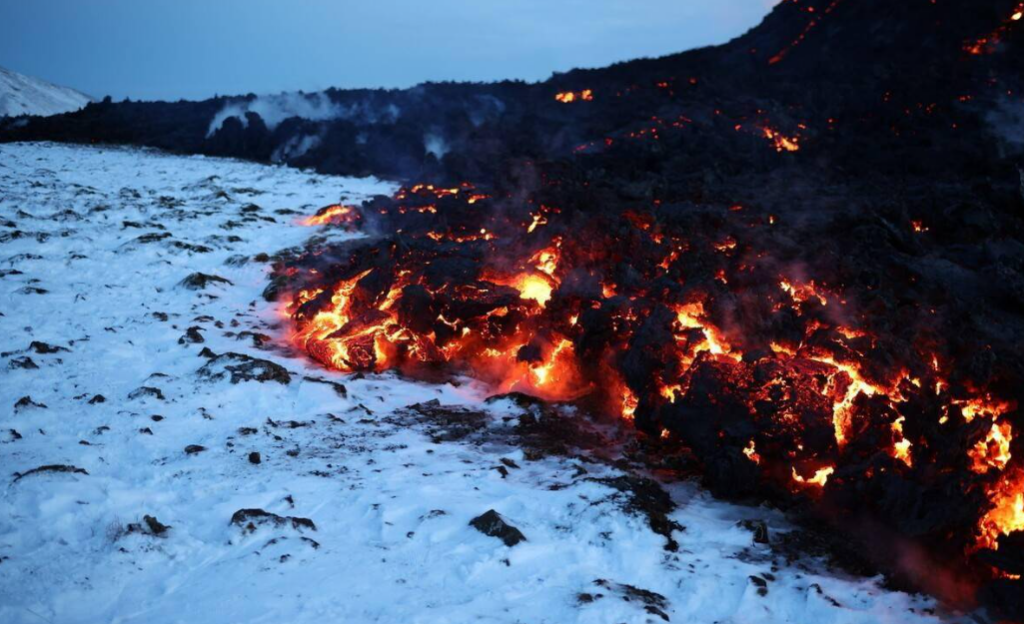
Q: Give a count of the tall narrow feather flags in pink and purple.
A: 0